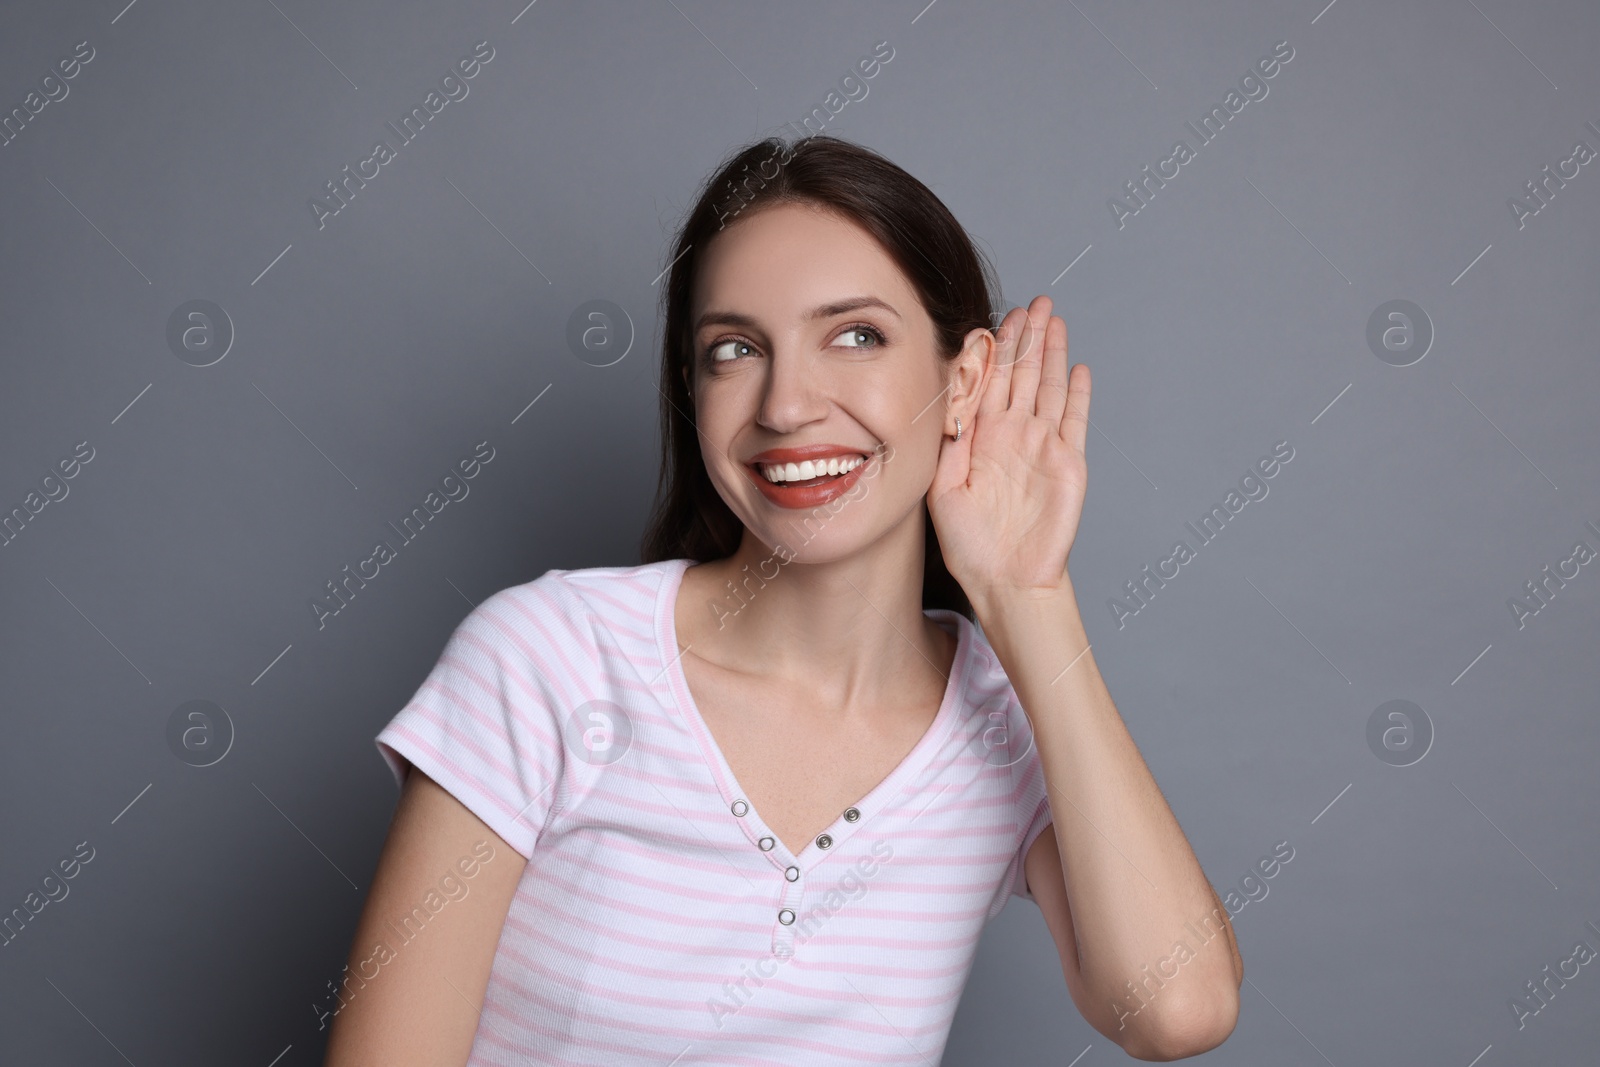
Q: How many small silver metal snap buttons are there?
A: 6